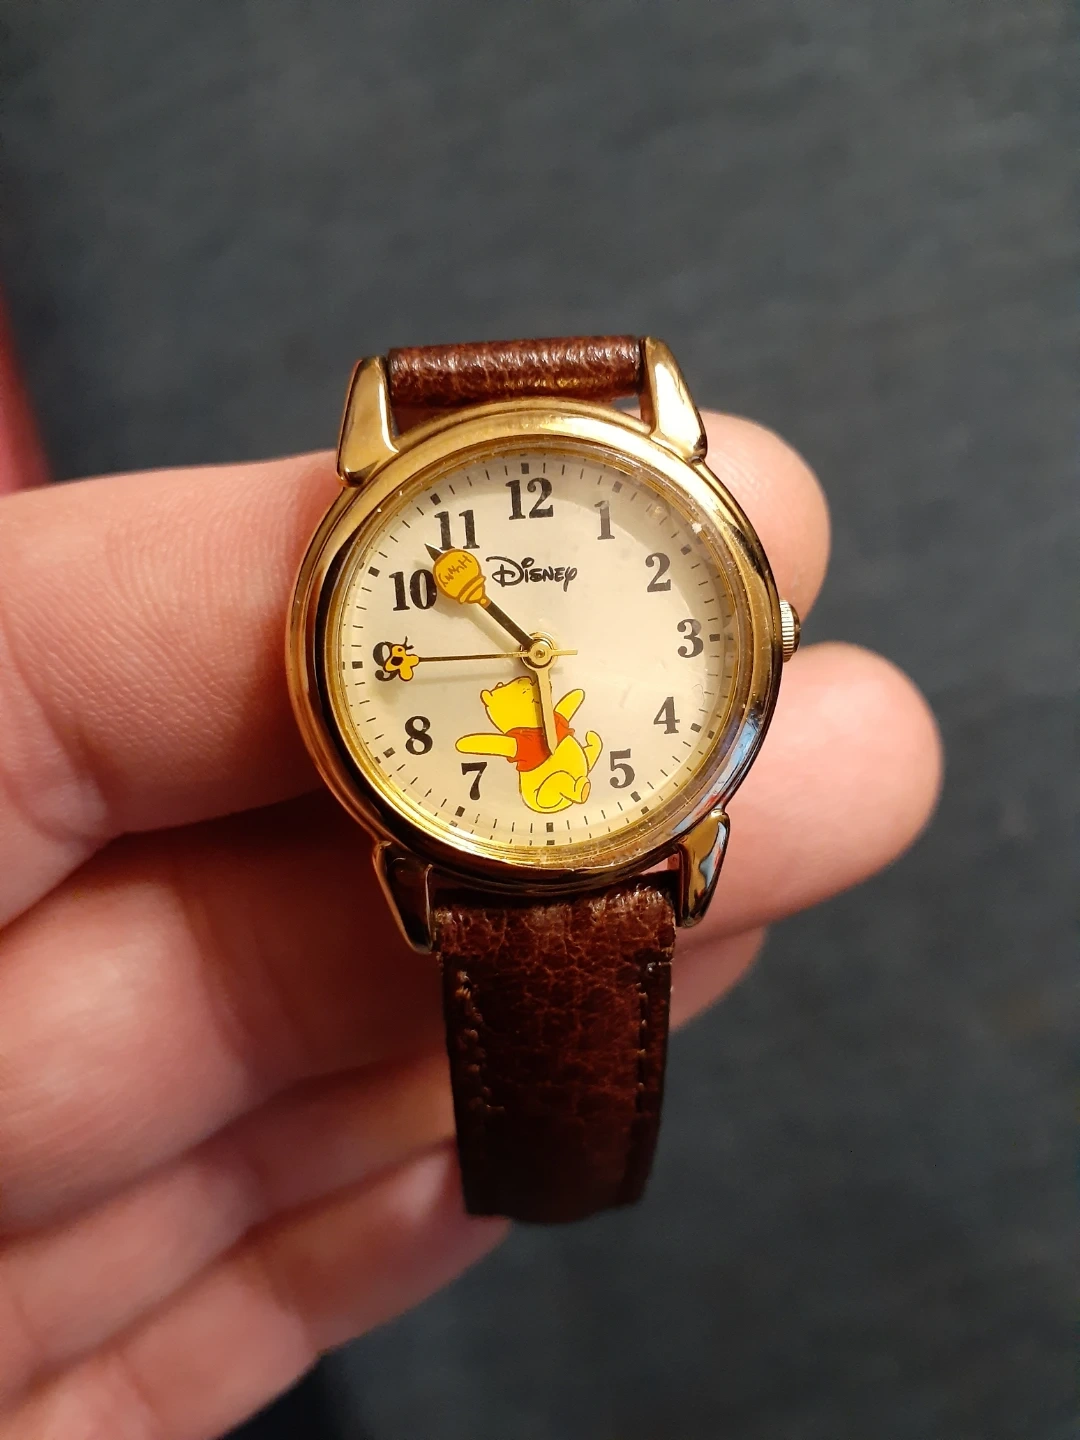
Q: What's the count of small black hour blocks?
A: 12